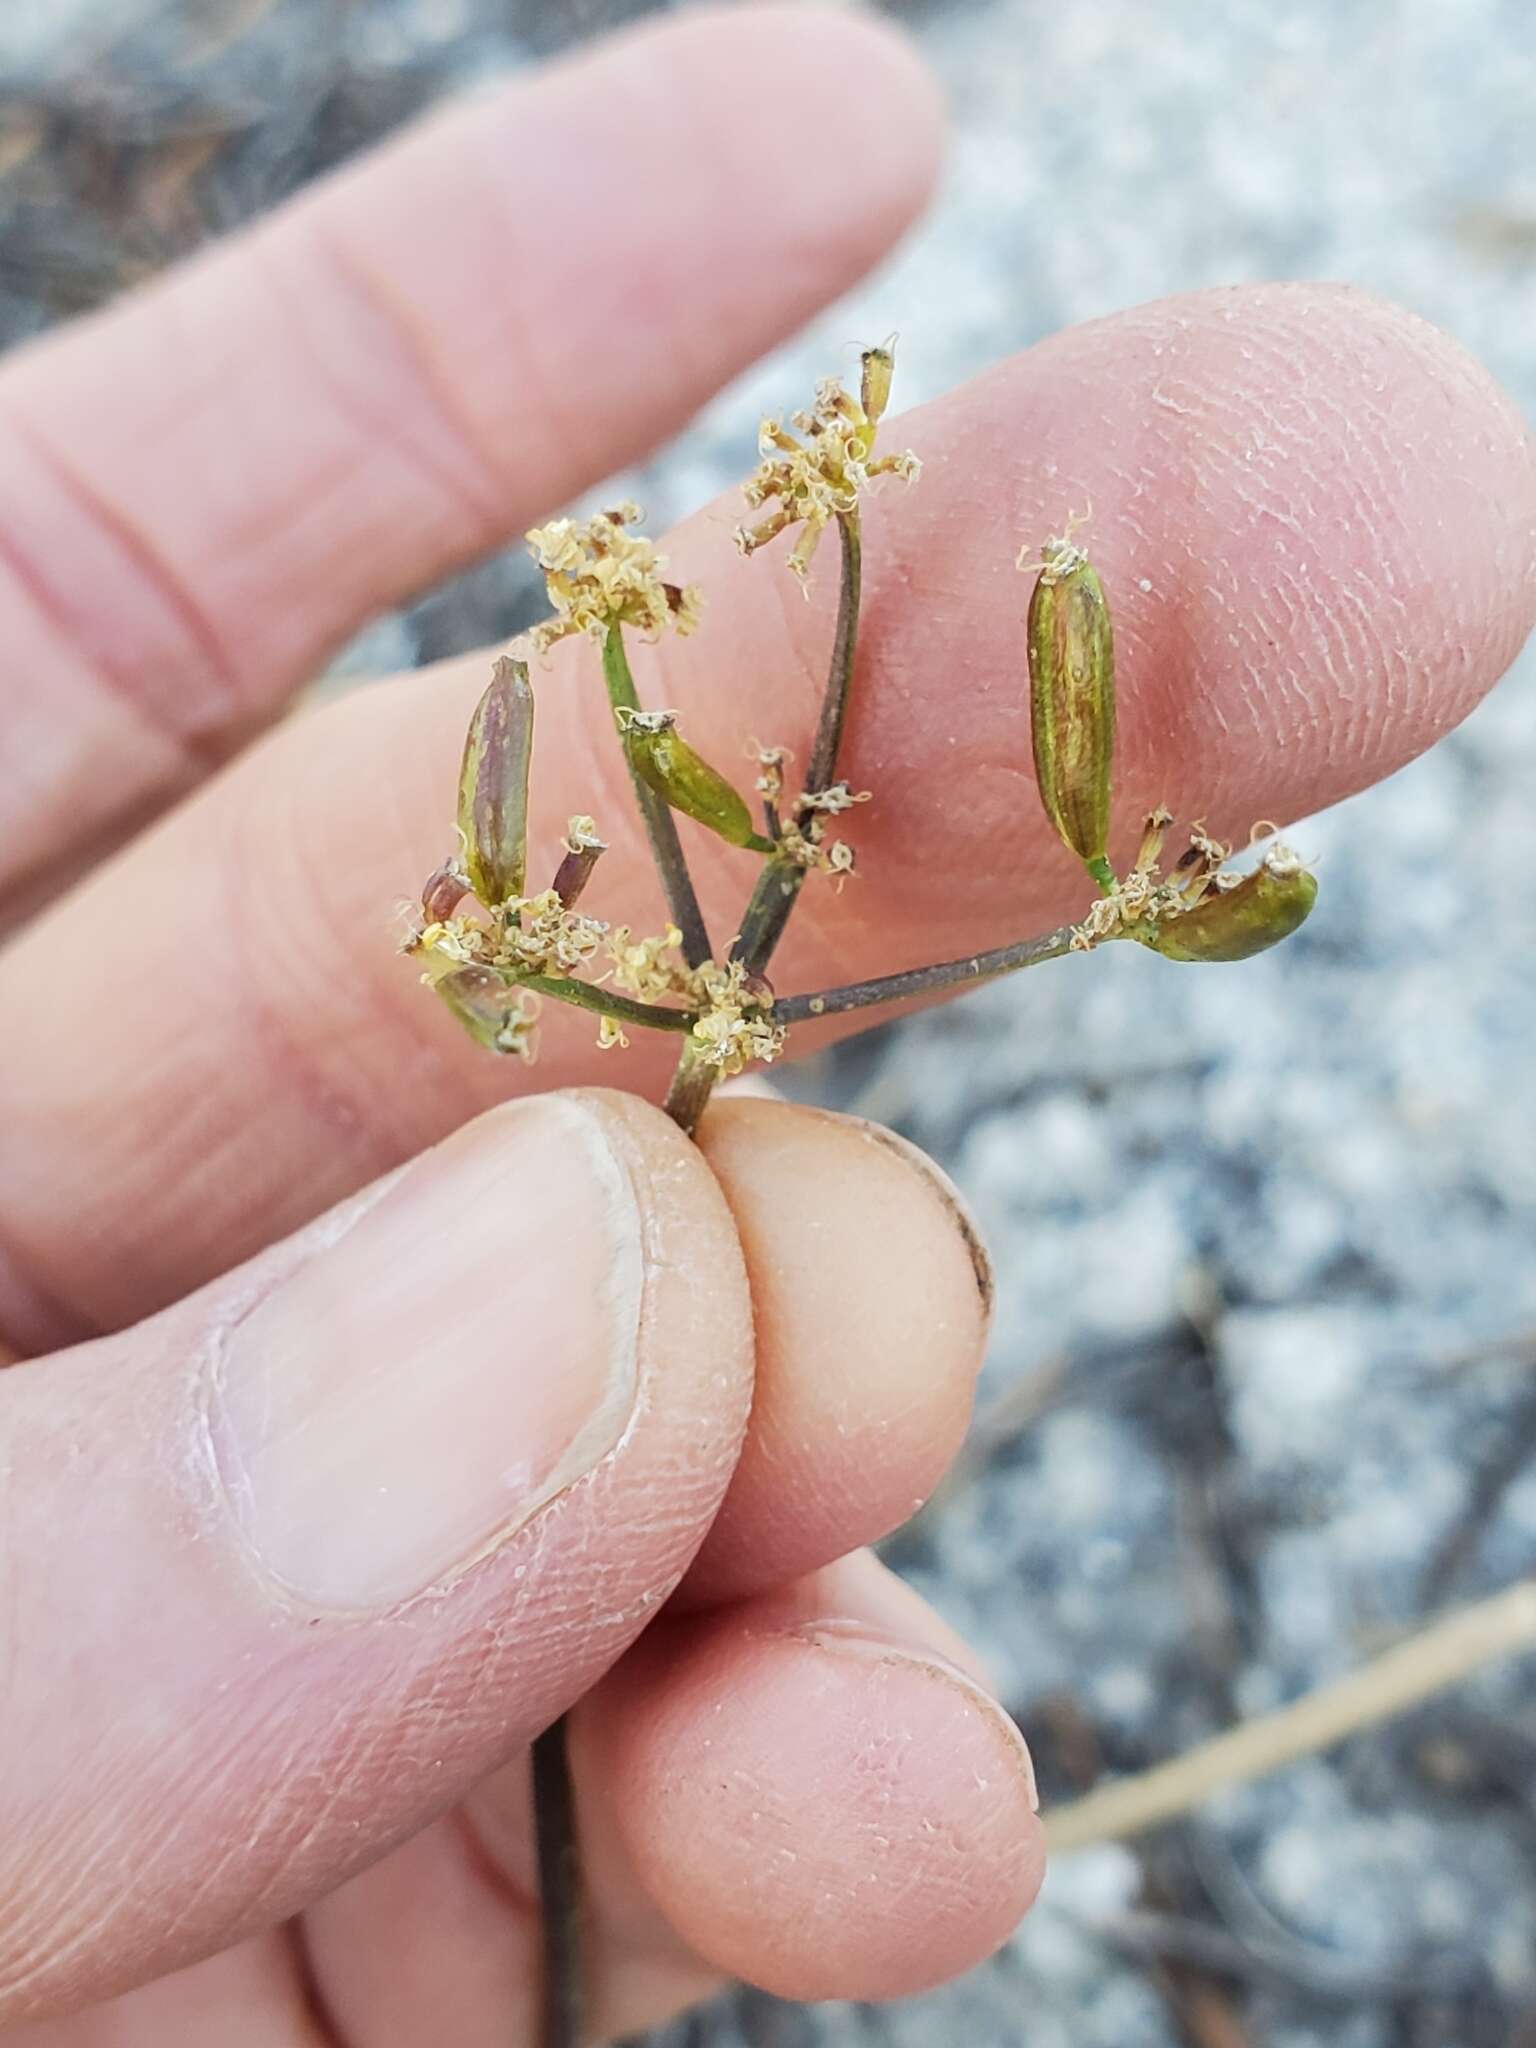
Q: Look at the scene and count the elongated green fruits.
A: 5